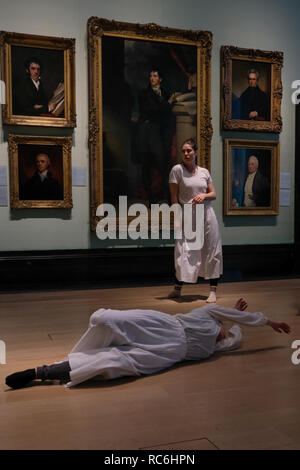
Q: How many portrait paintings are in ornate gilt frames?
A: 5